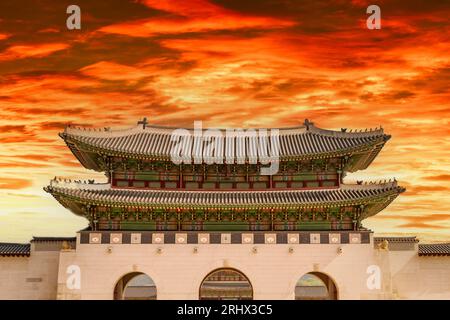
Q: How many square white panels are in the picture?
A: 13